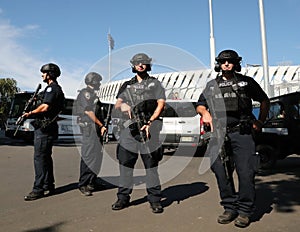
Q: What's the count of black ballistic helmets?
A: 4